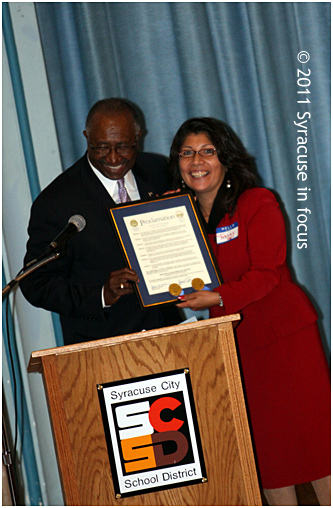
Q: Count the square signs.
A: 1